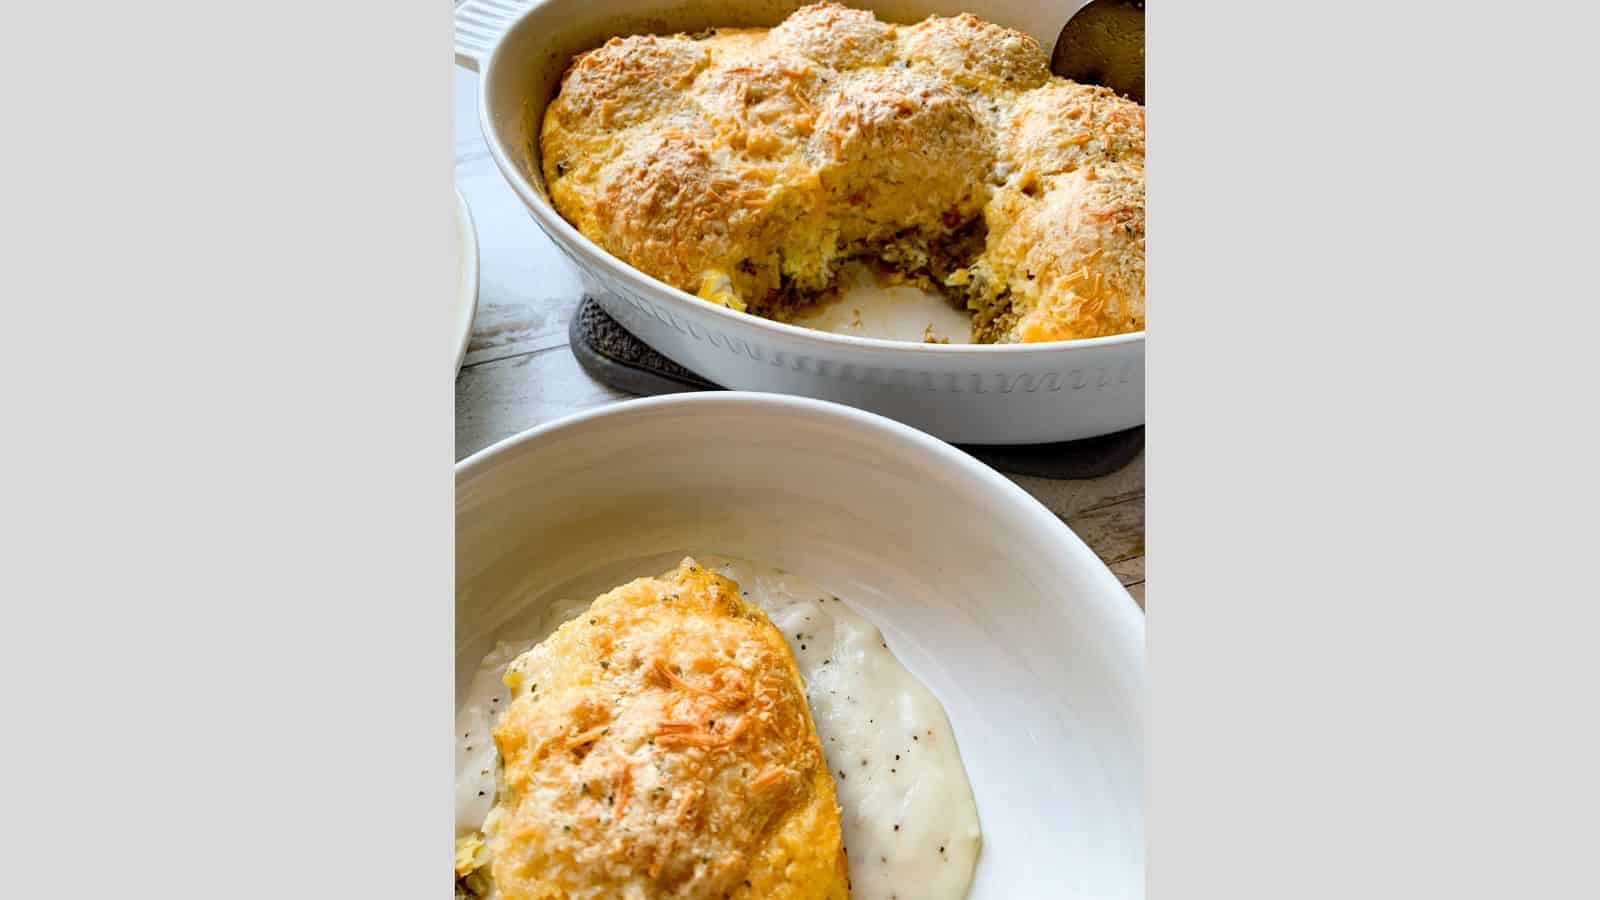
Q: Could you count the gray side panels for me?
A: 2